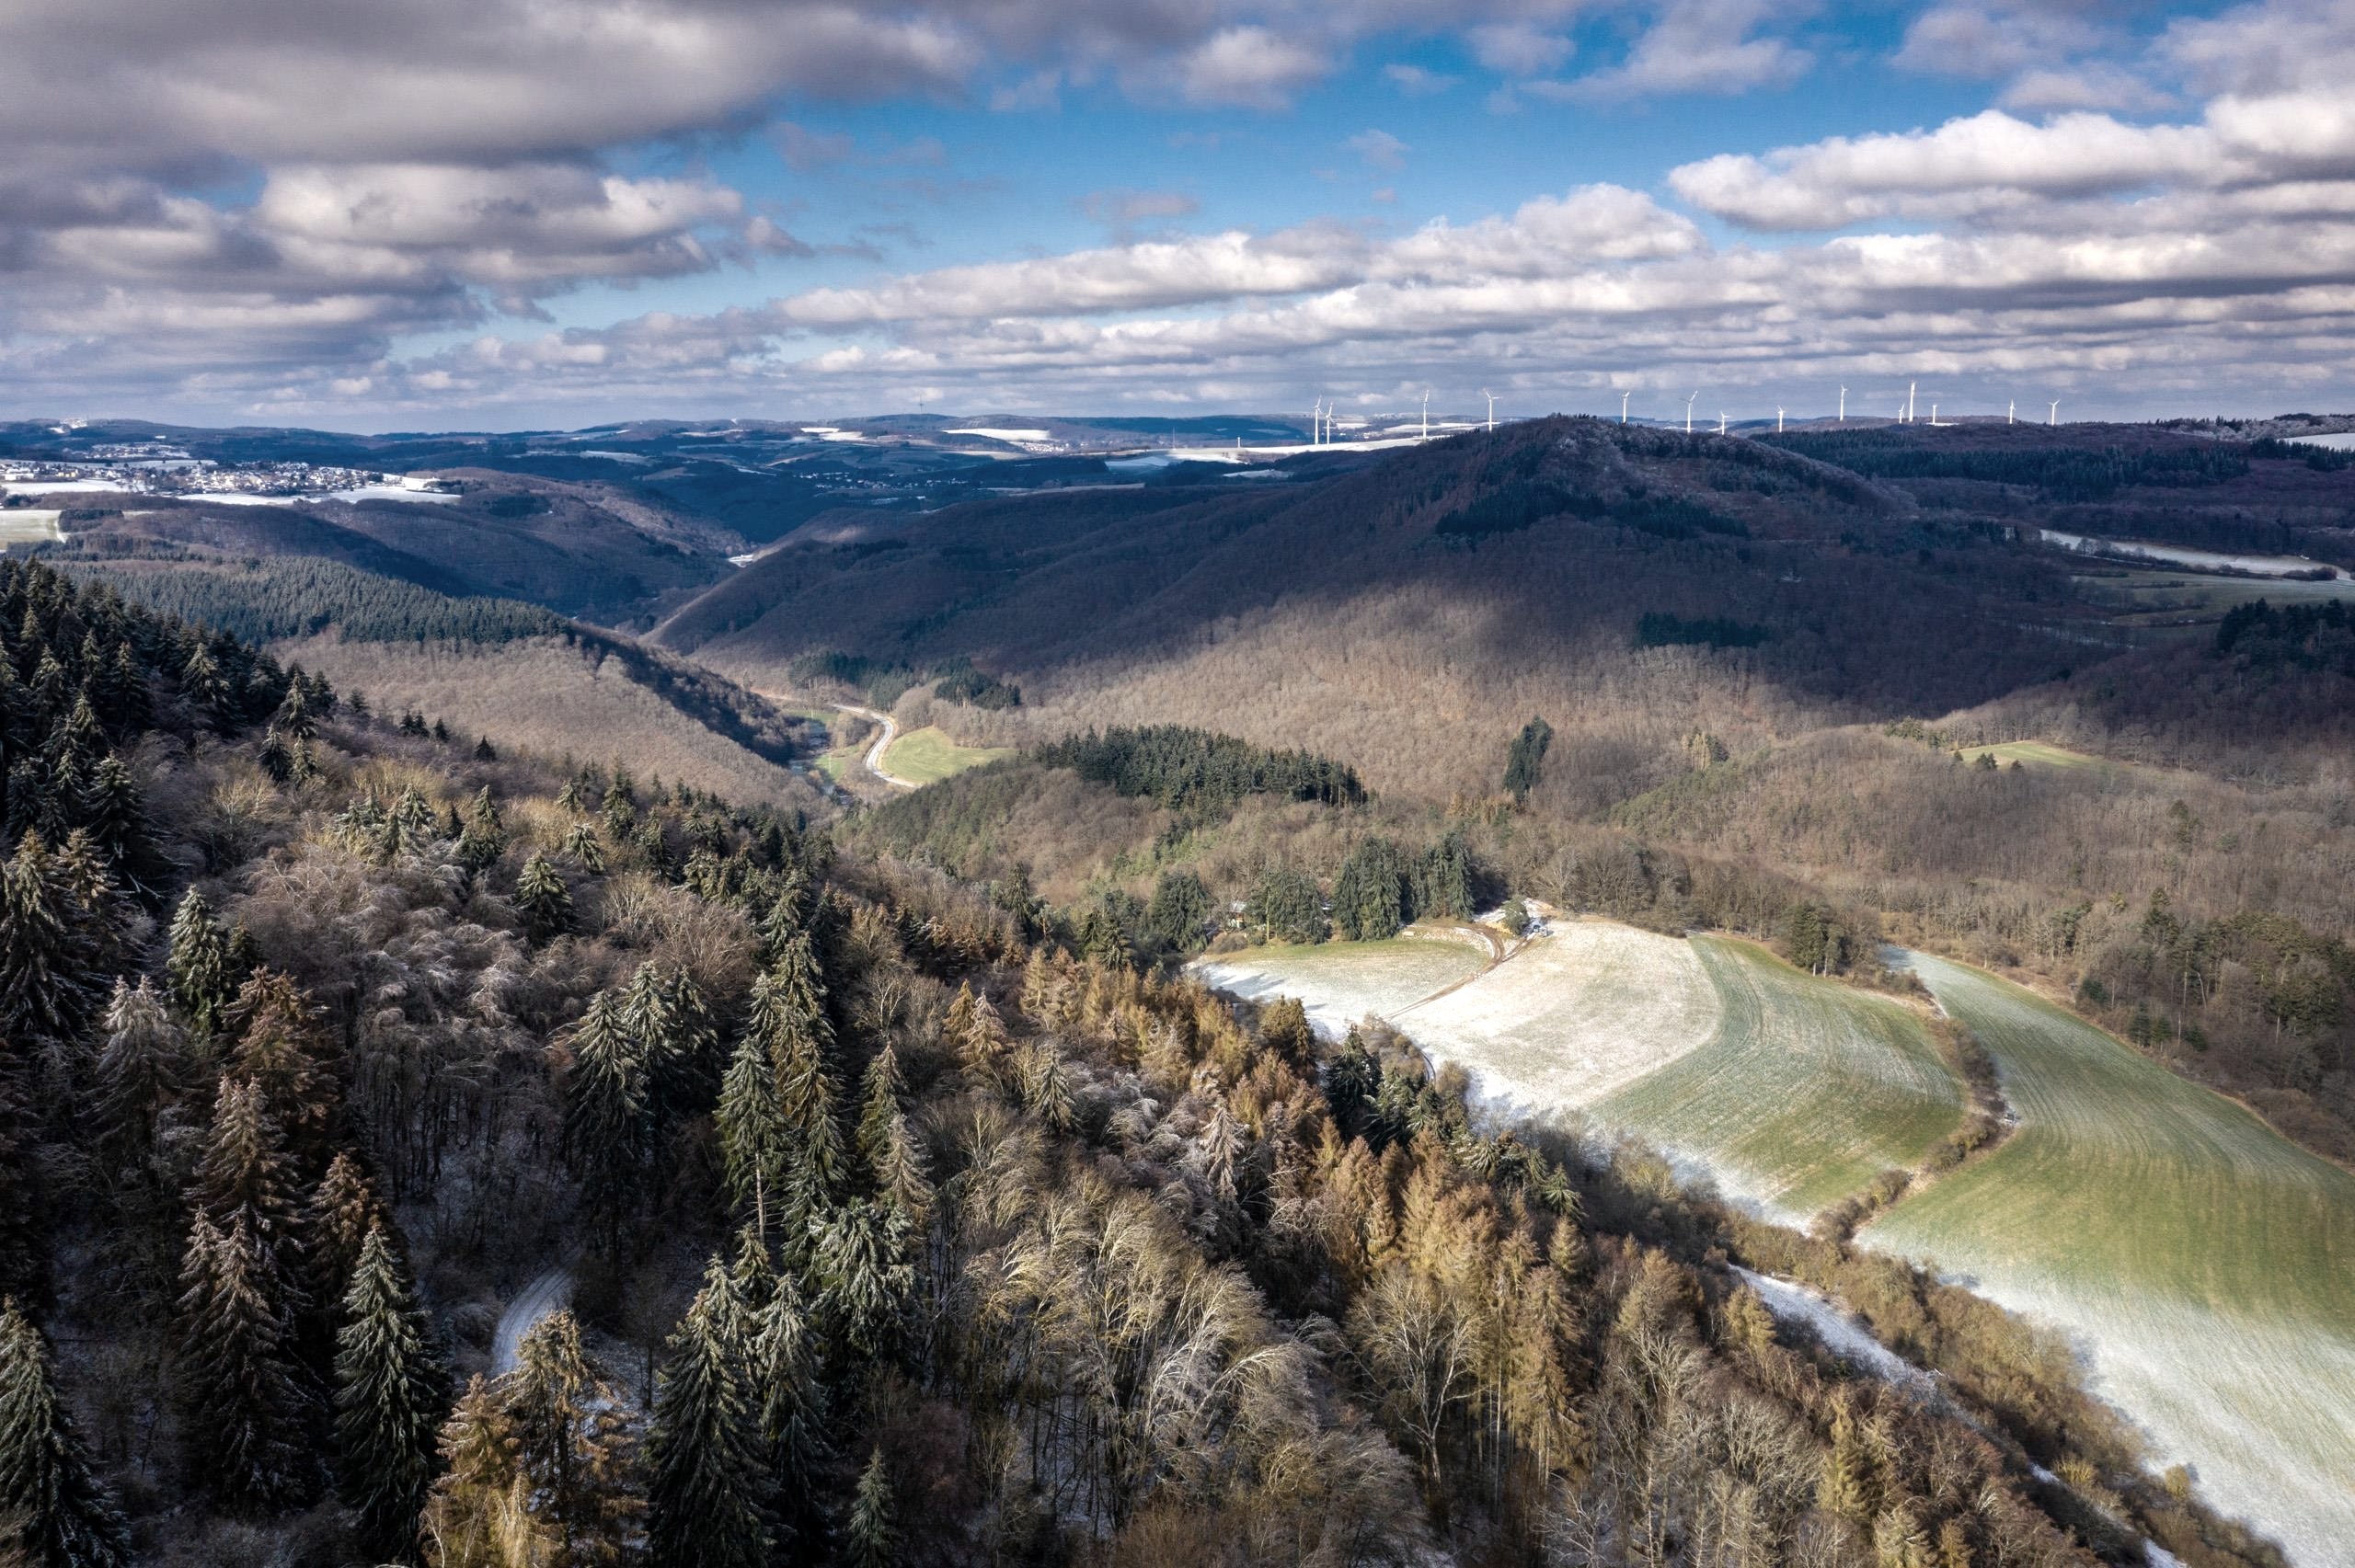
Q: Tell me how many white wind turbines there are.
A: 14